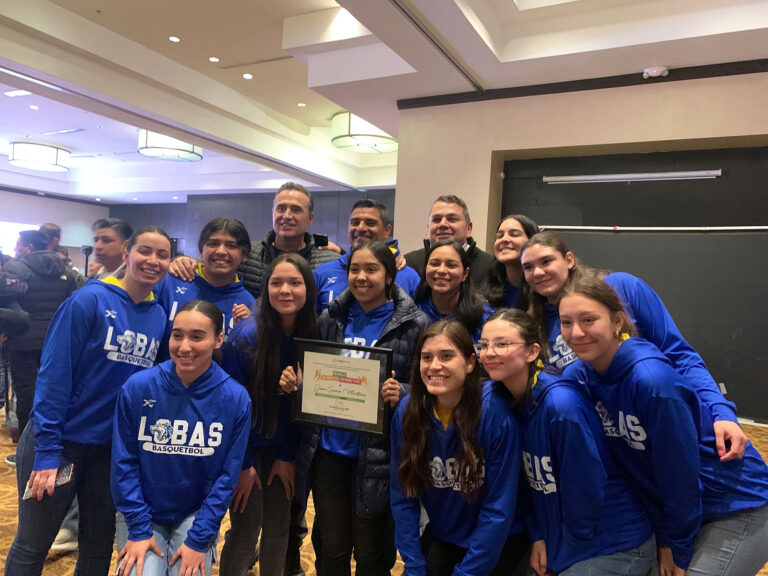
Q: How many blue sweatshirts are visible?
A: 12